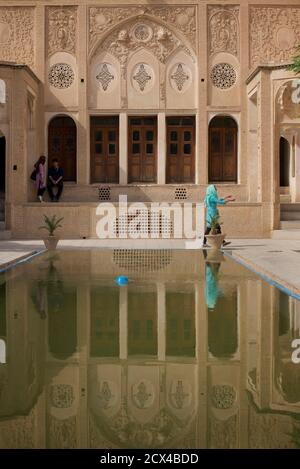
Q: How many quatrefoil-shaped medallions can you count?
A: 3